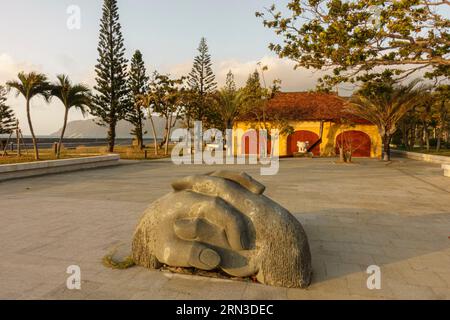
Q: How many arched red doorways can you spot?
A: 3